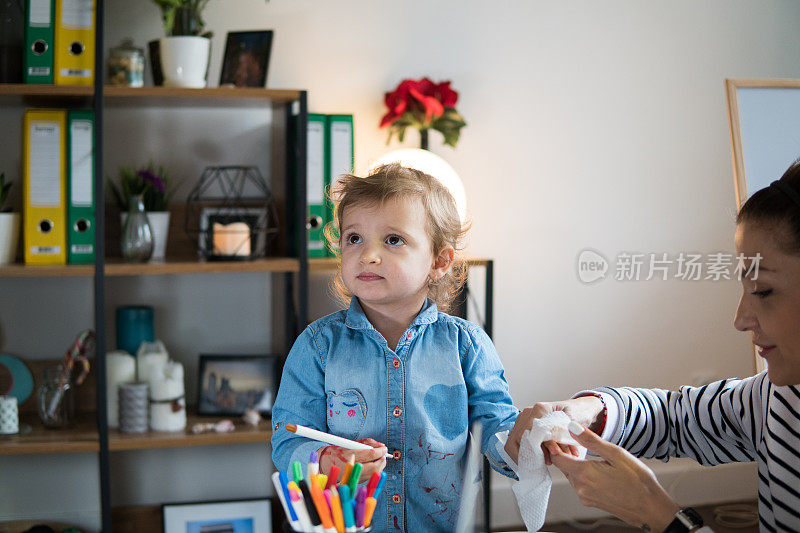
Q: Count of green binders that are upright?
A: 4